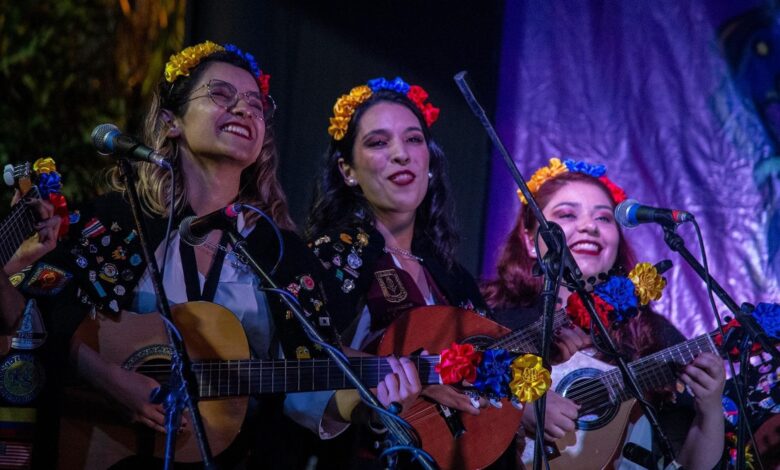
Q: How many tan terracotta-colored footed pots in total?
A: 0